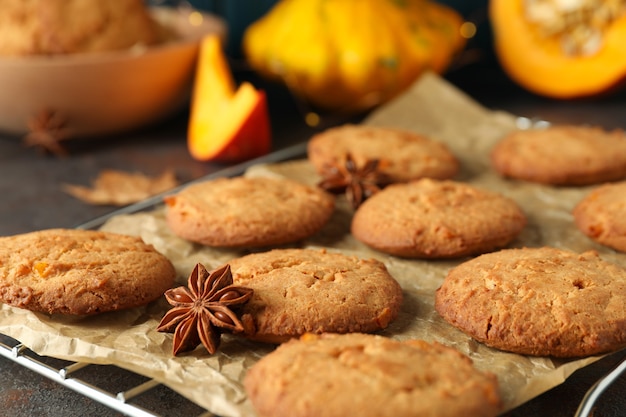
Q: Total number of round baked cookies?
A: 9